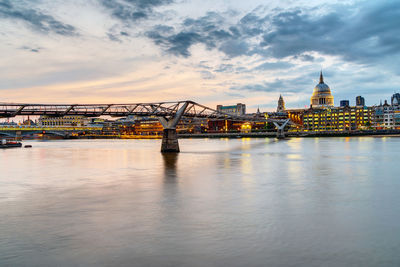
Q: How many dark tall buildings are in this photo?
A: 3